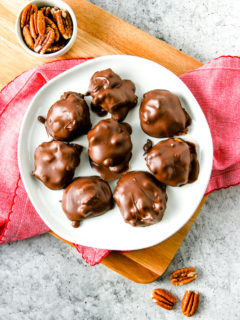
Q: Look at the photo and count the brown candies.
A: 8